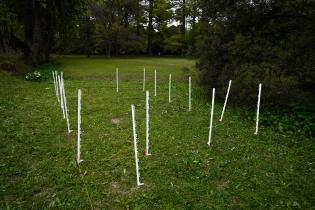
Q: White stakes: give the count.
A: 15